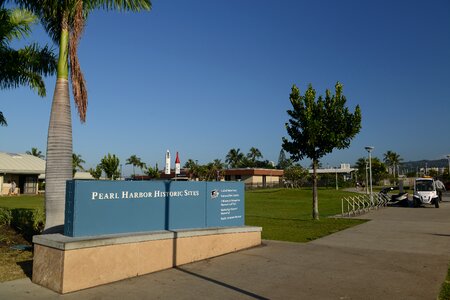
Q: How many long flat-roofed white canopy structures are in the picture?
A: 1